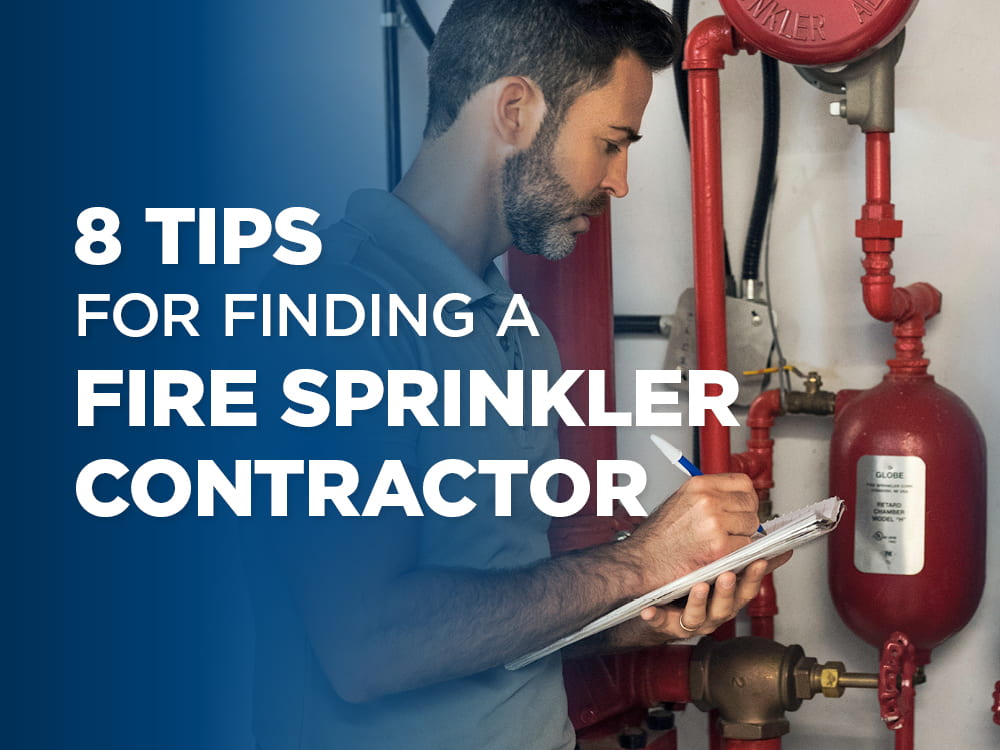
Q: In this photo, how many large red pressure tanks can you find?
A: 1